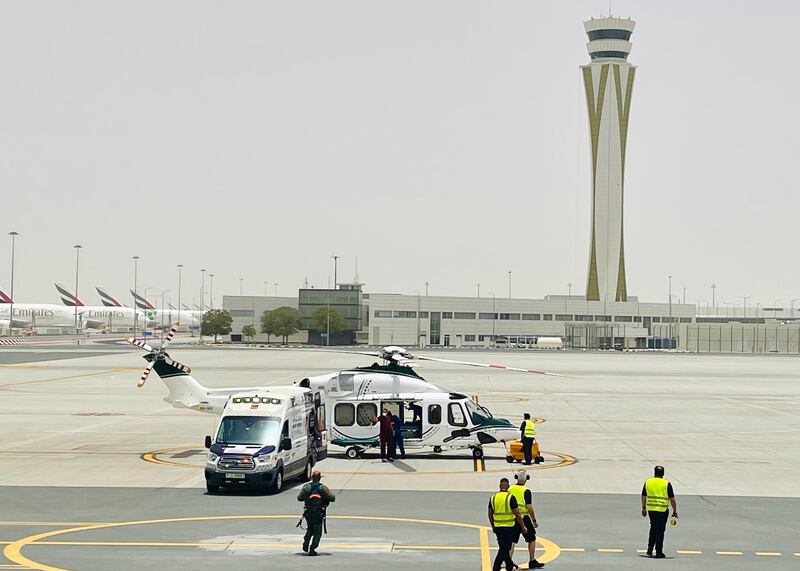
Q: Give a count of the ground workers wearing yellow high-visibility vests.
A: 4